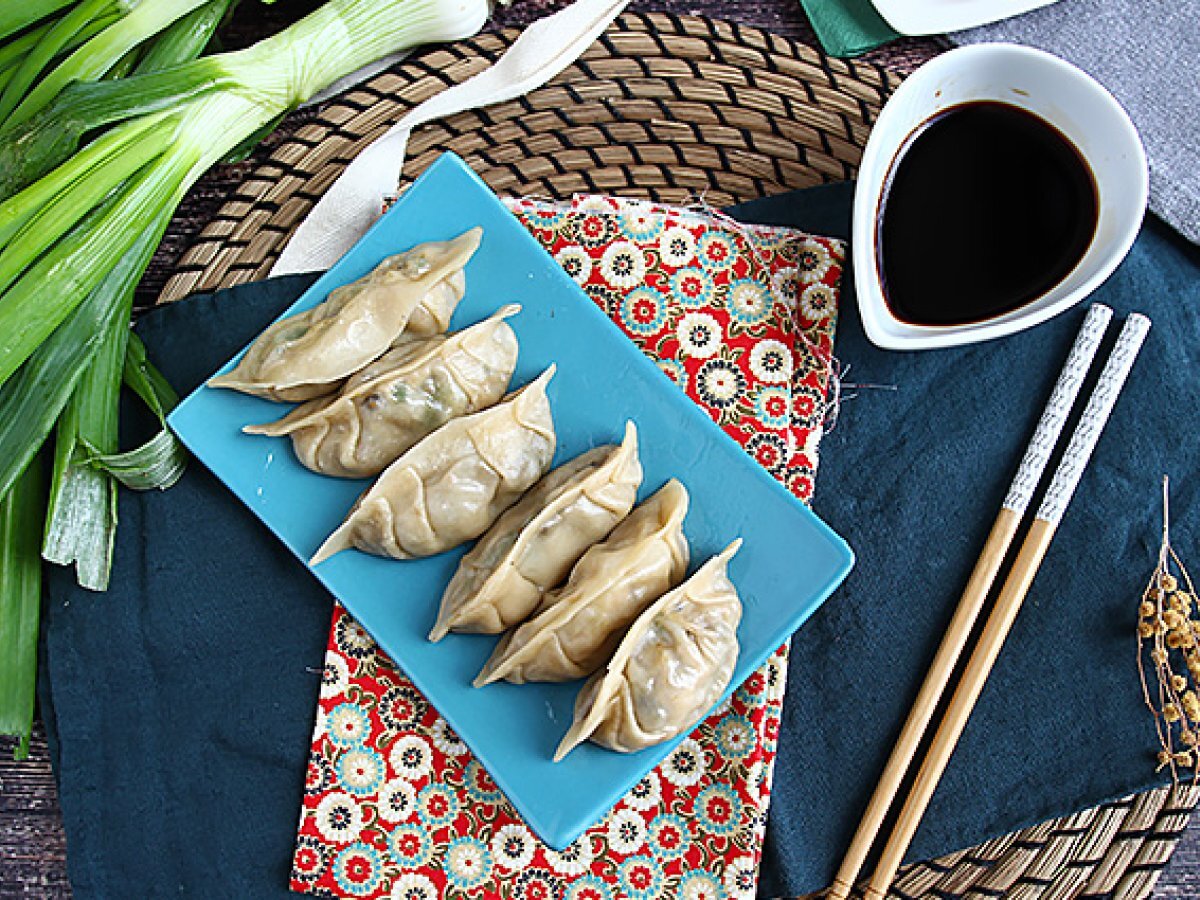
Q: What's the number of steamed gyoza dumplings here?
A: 6